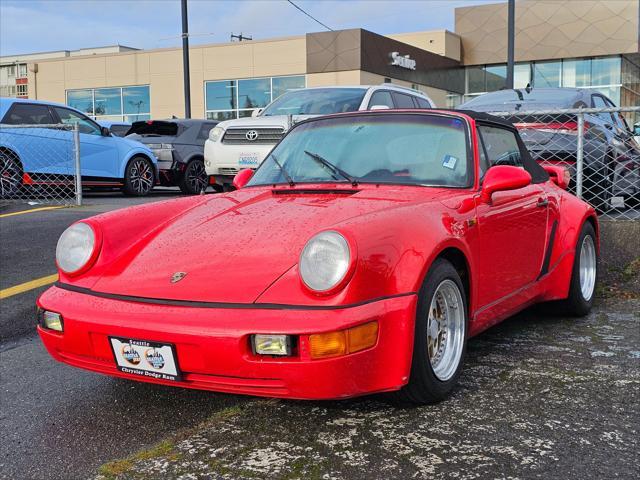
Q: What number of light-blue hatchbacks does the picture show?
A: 1